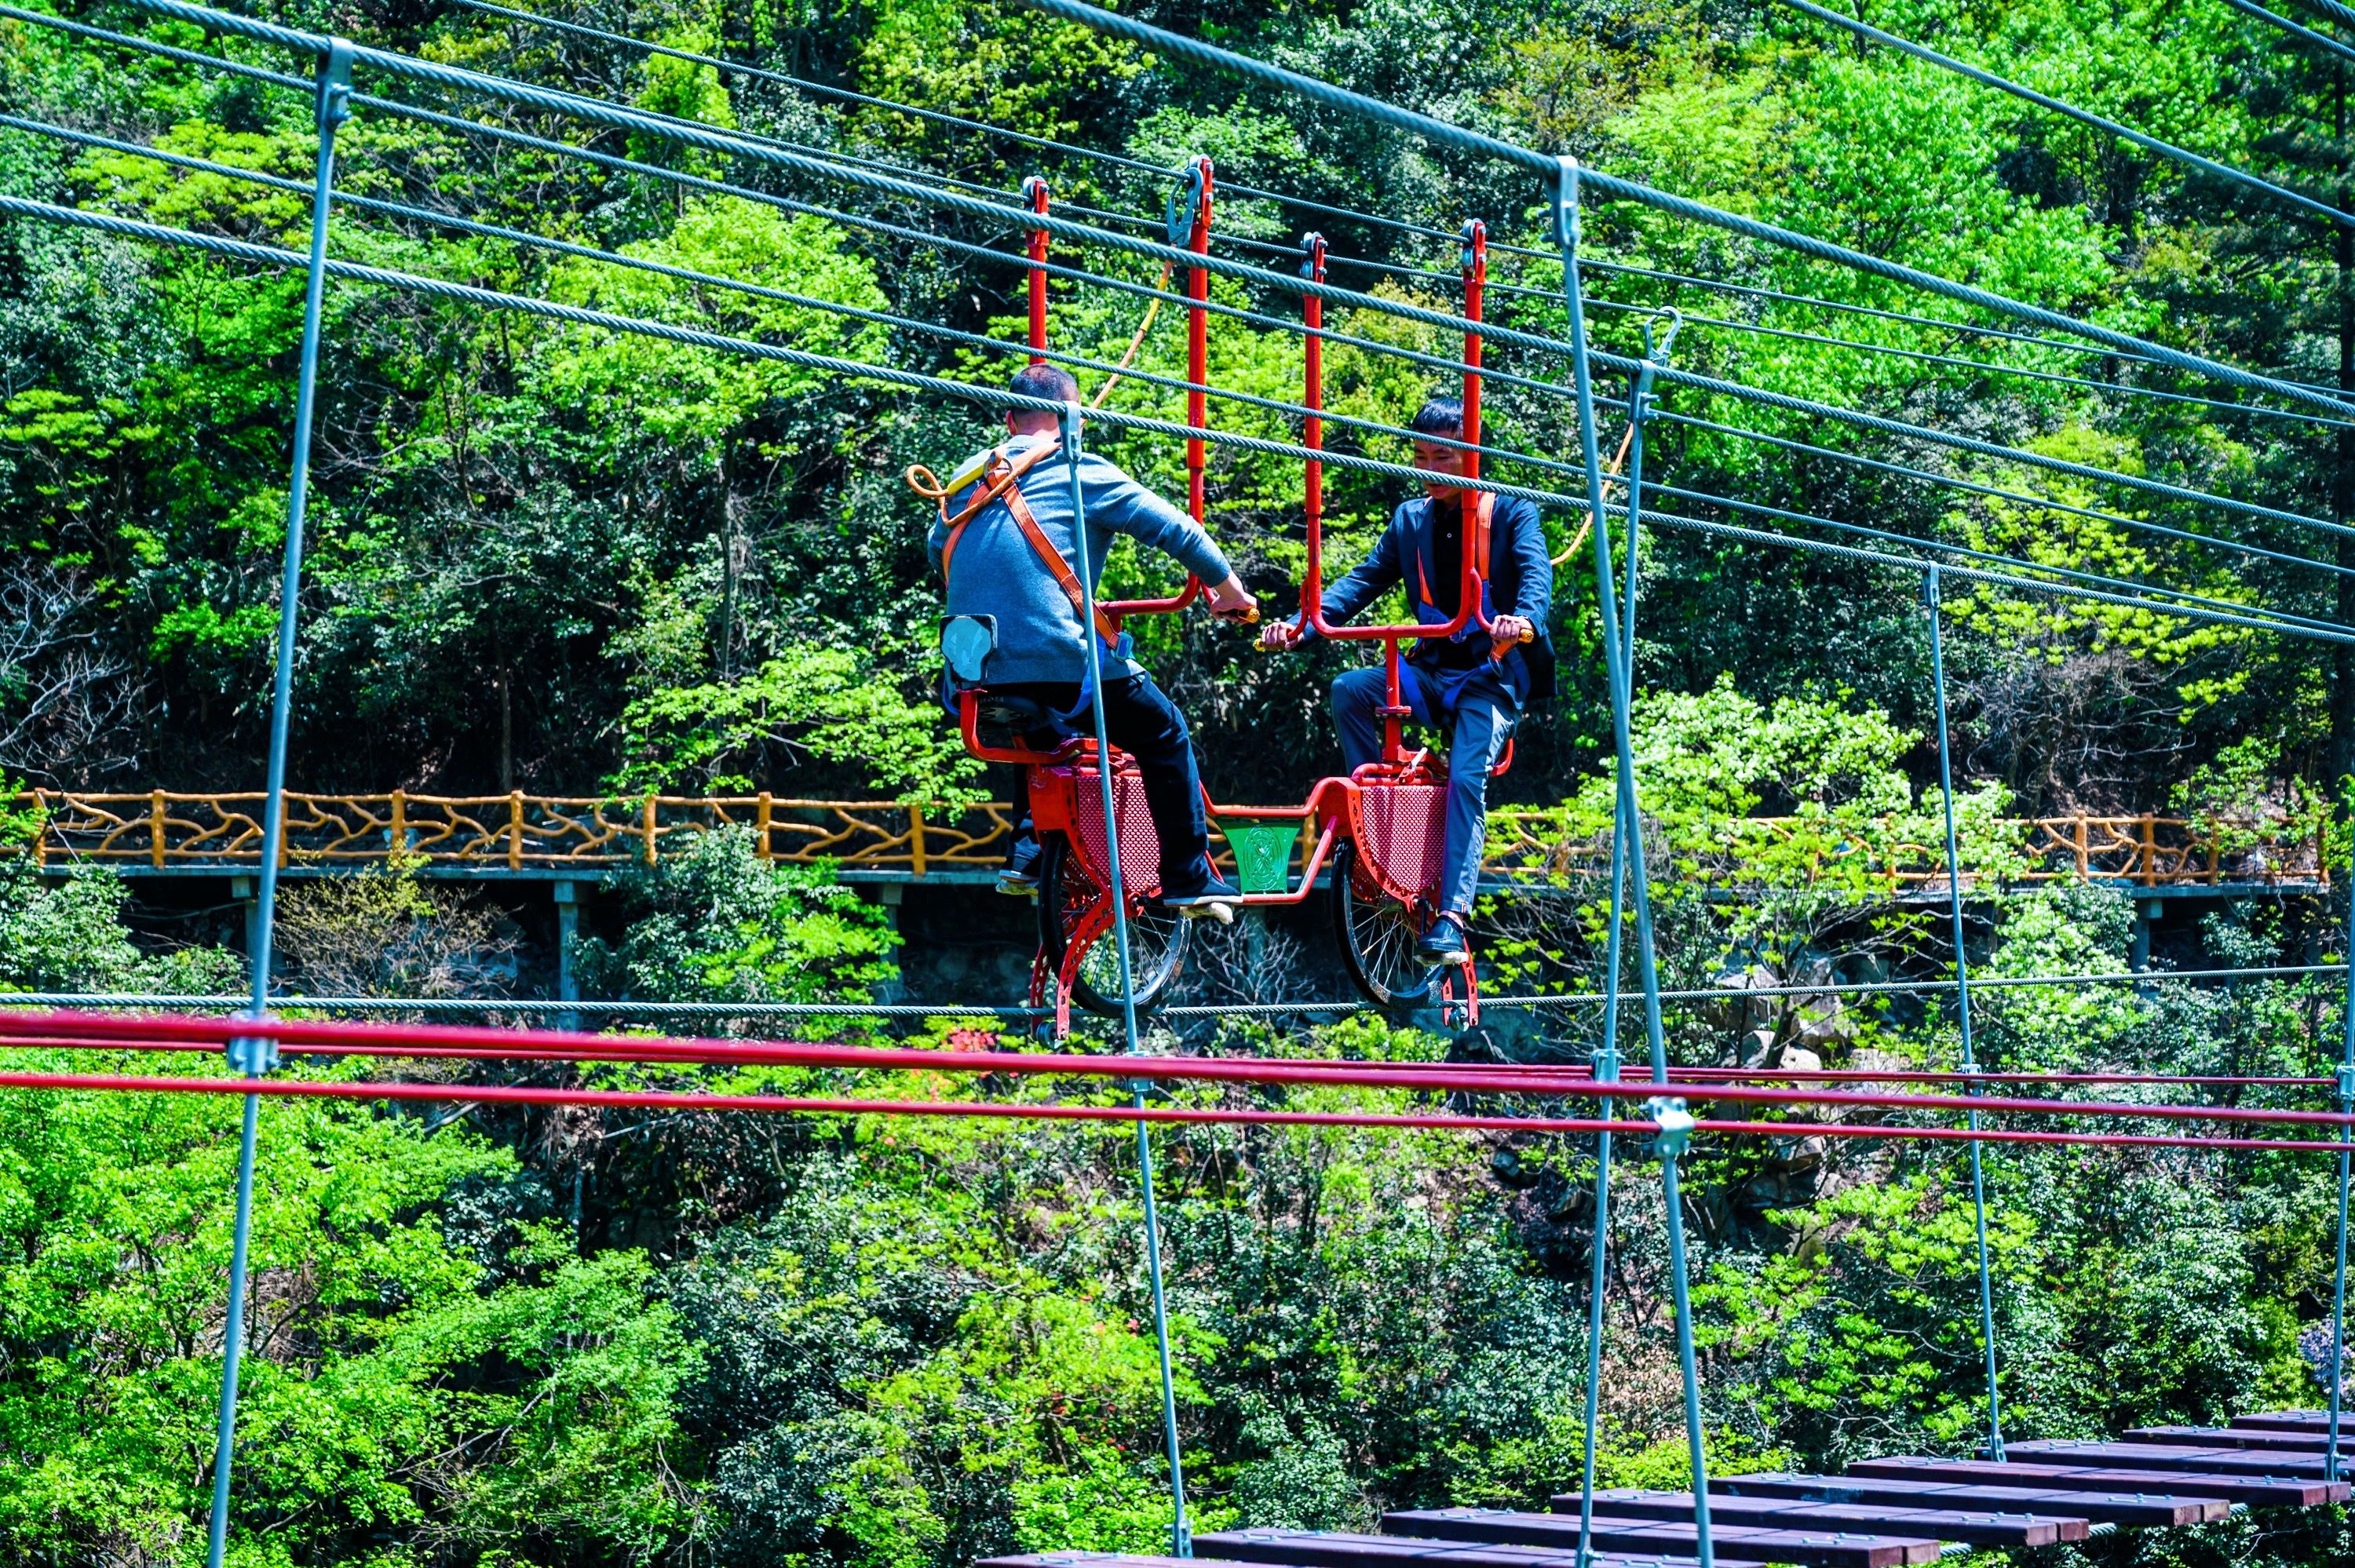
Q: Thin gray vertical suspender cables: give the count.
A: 6